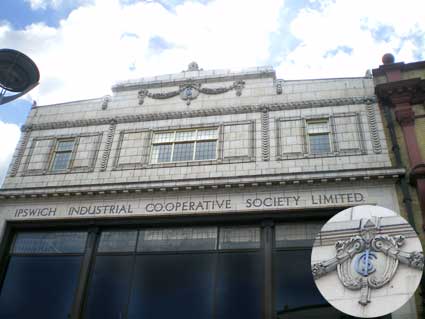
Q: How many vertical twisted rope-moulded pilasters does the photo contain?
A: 4